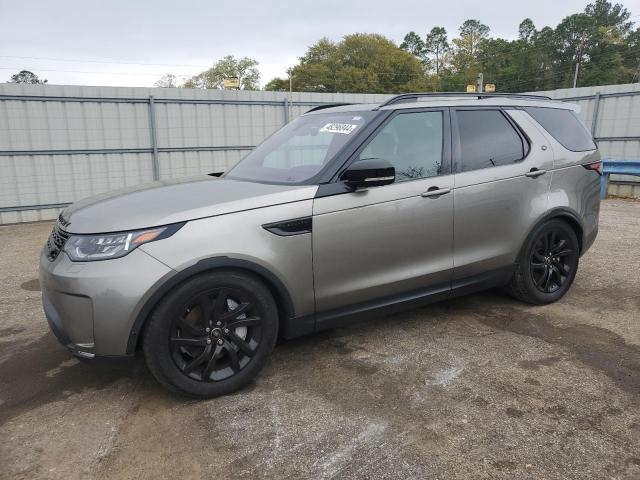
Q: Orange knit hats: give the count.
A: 0